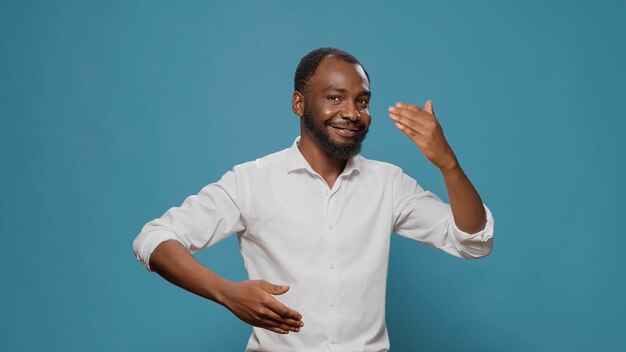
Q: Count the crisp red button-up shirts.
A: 0